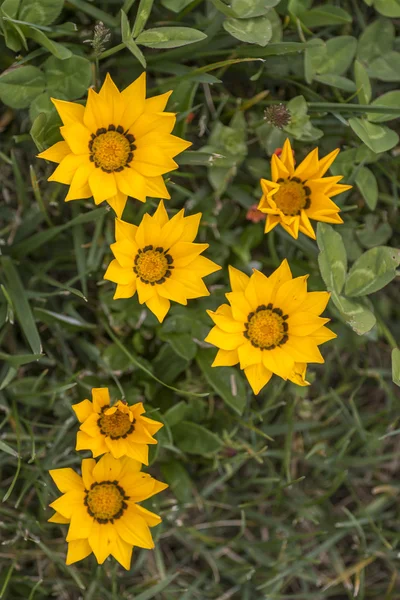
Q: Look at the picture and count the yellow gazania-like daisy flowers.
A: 6